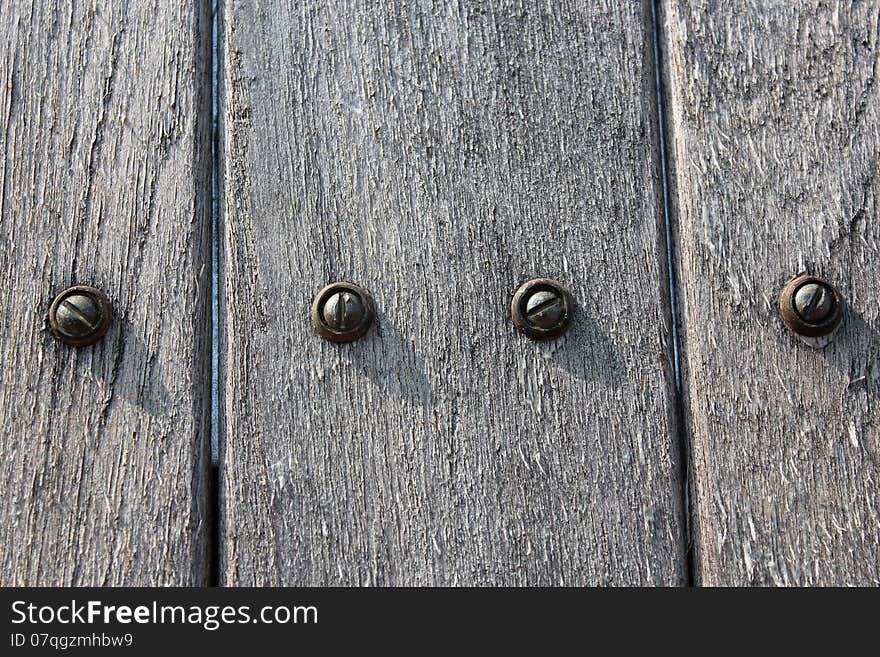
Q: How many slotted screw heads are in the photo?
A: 4